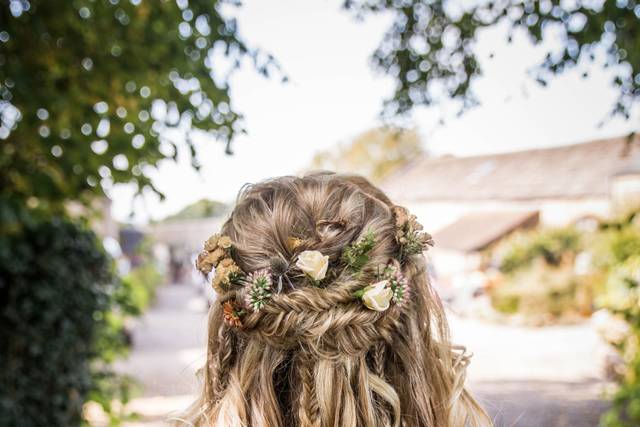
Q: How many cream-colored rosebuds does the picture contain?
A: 2